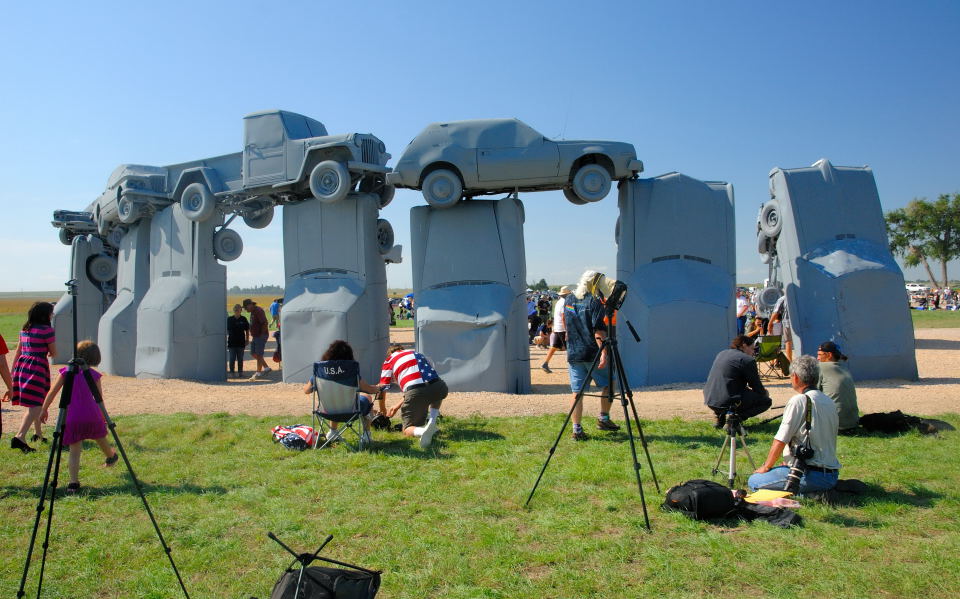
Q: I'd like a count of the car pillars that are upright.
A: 7